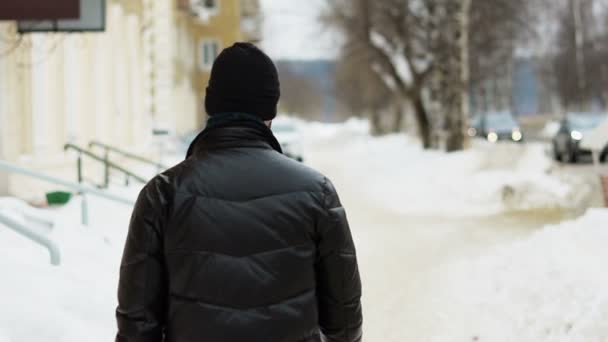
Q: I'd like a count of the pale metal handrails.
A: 2